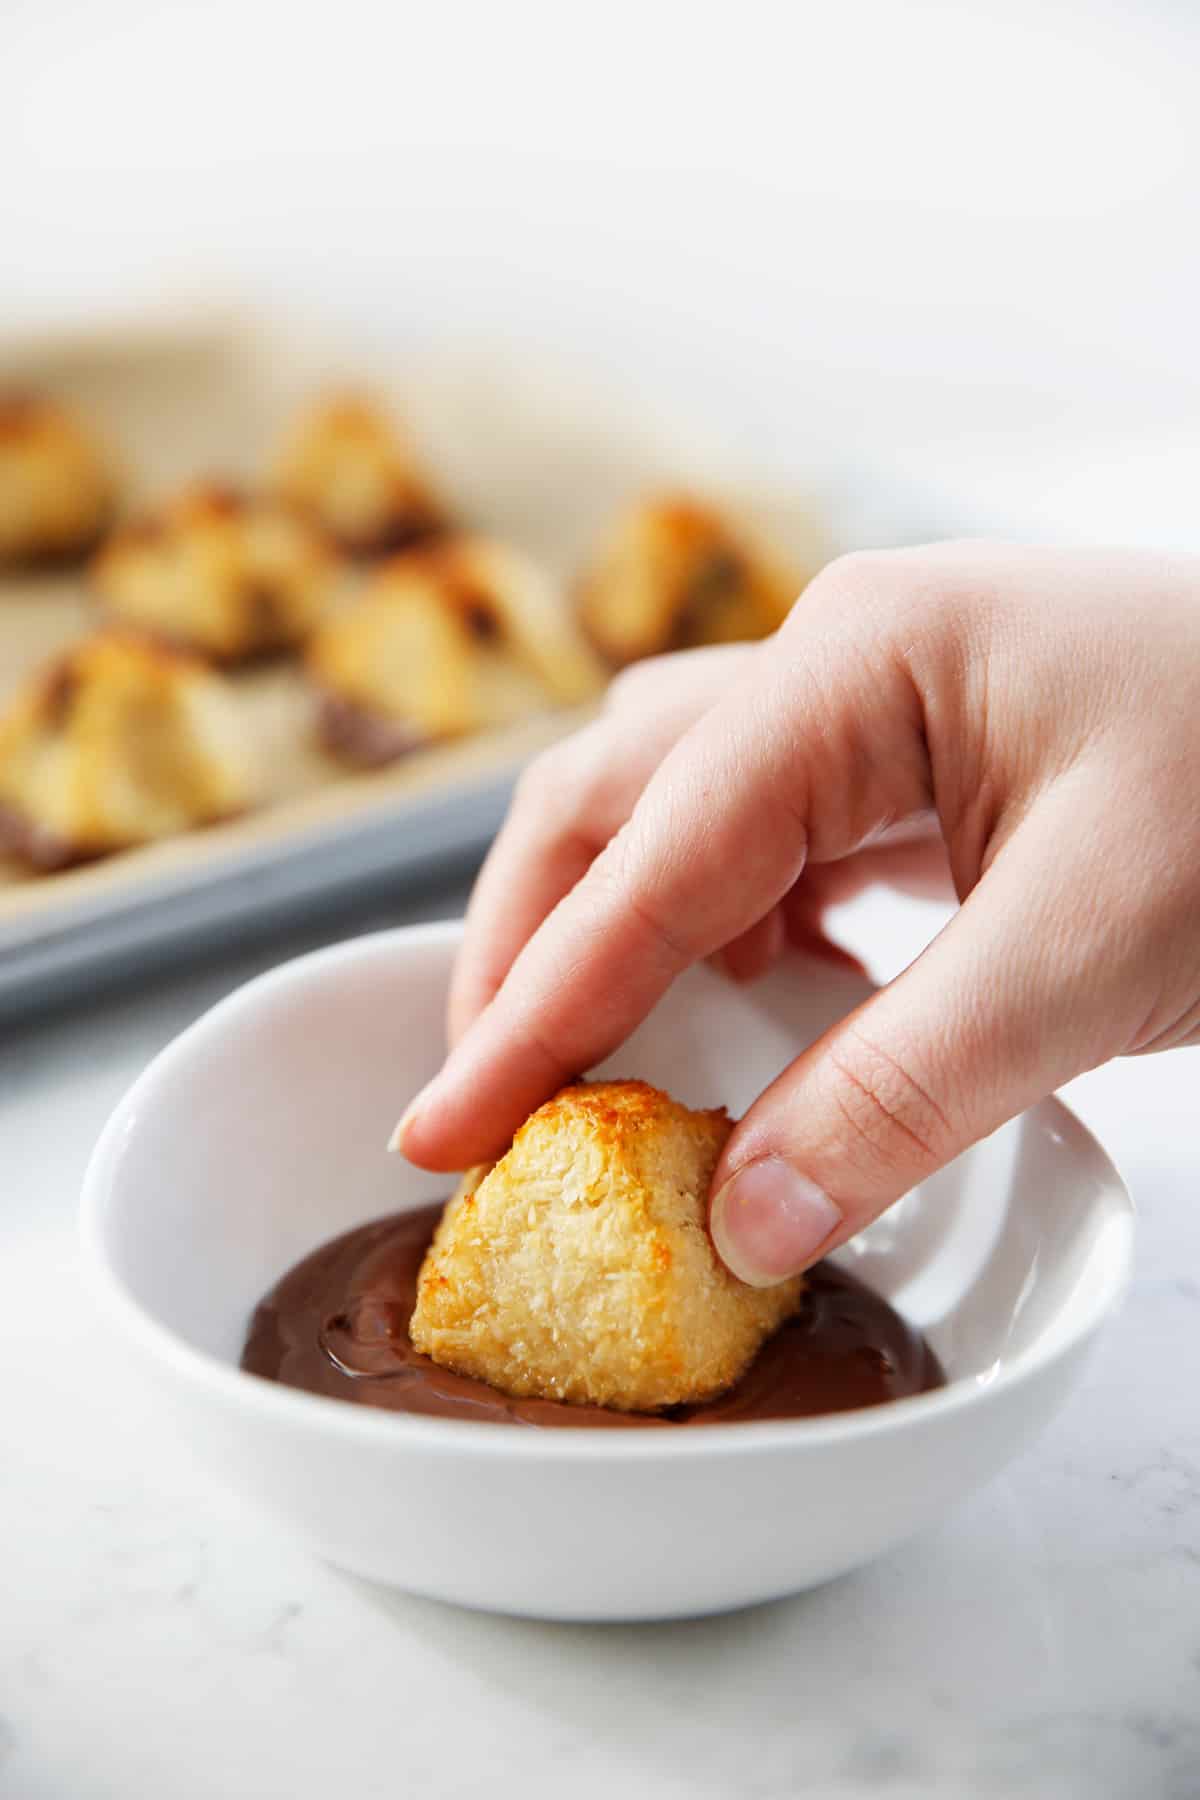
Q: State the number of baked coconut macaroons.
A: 7